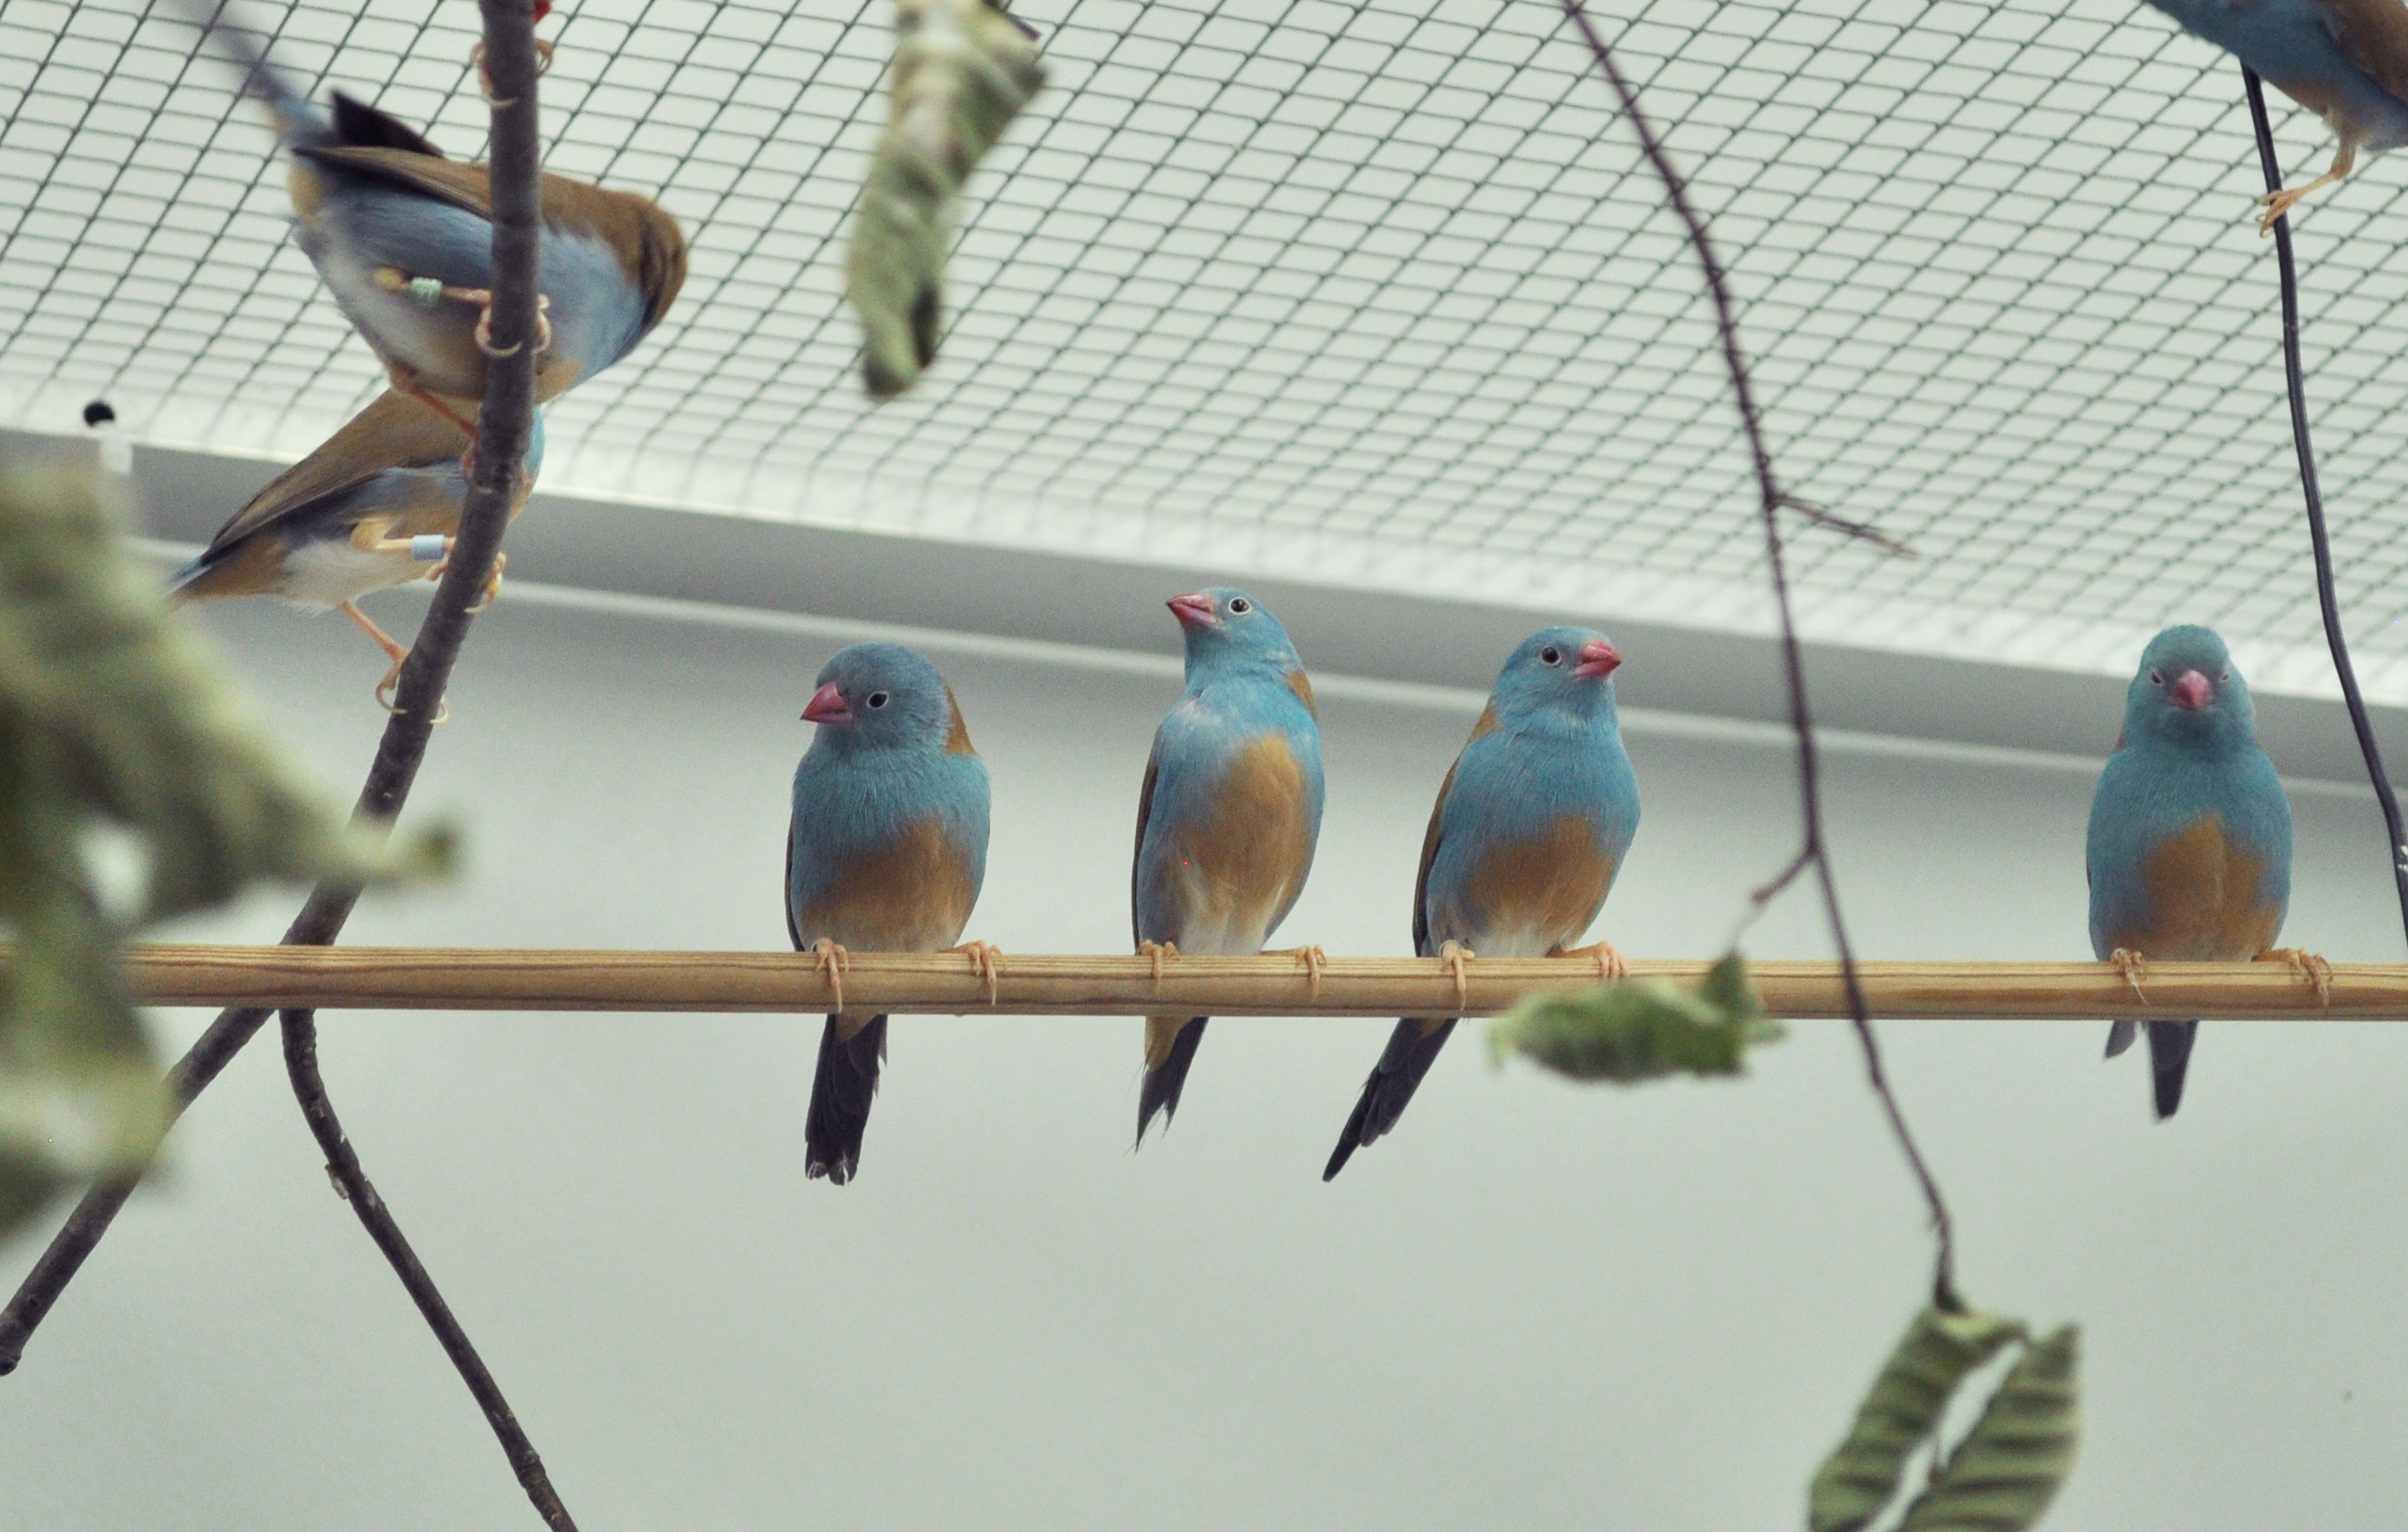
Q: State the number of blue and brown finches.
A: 7